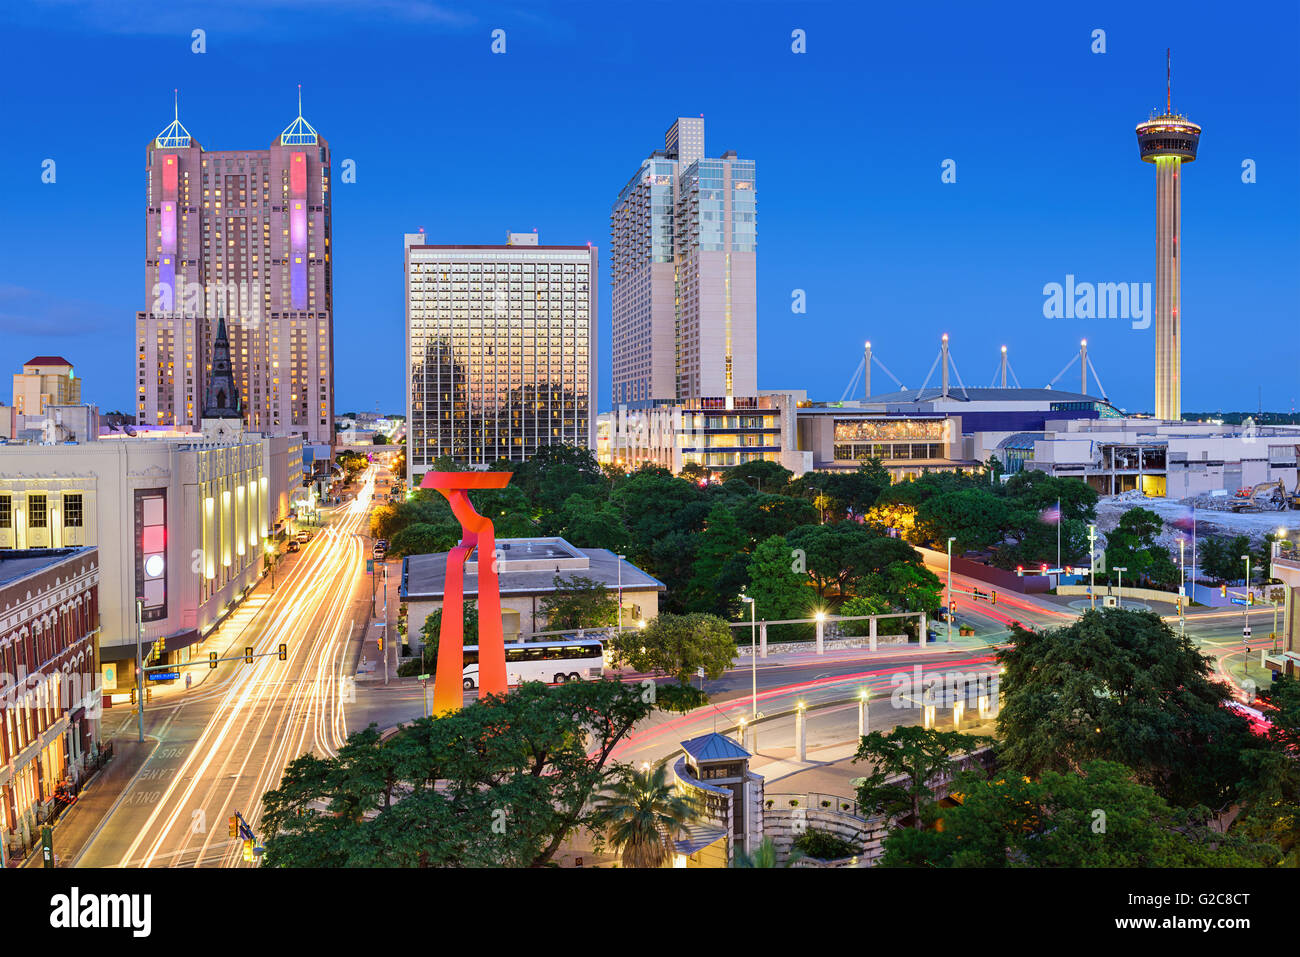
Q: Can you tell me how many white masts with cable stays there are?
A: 4